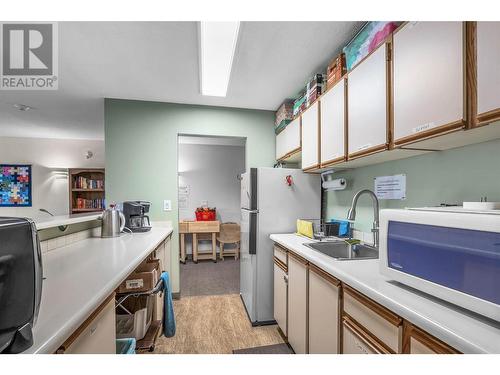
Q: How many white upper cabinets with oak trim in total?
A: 6